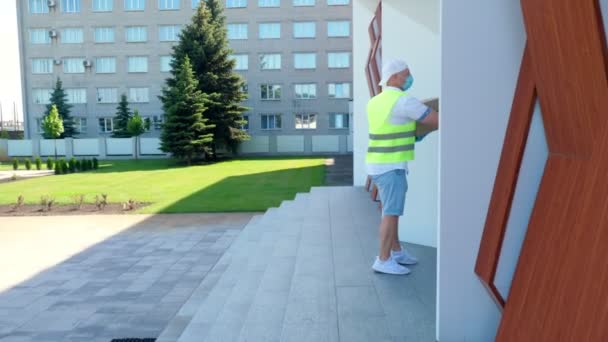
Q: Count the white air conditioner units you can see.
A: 4